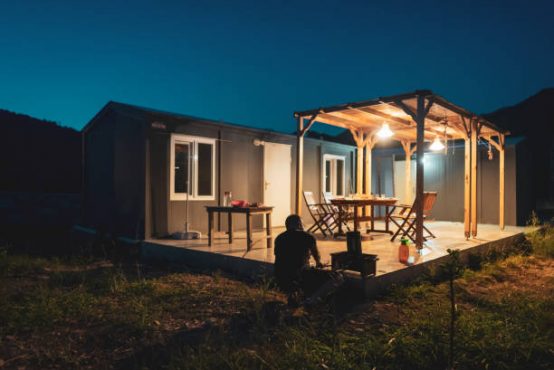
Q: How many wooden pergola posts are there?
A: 8